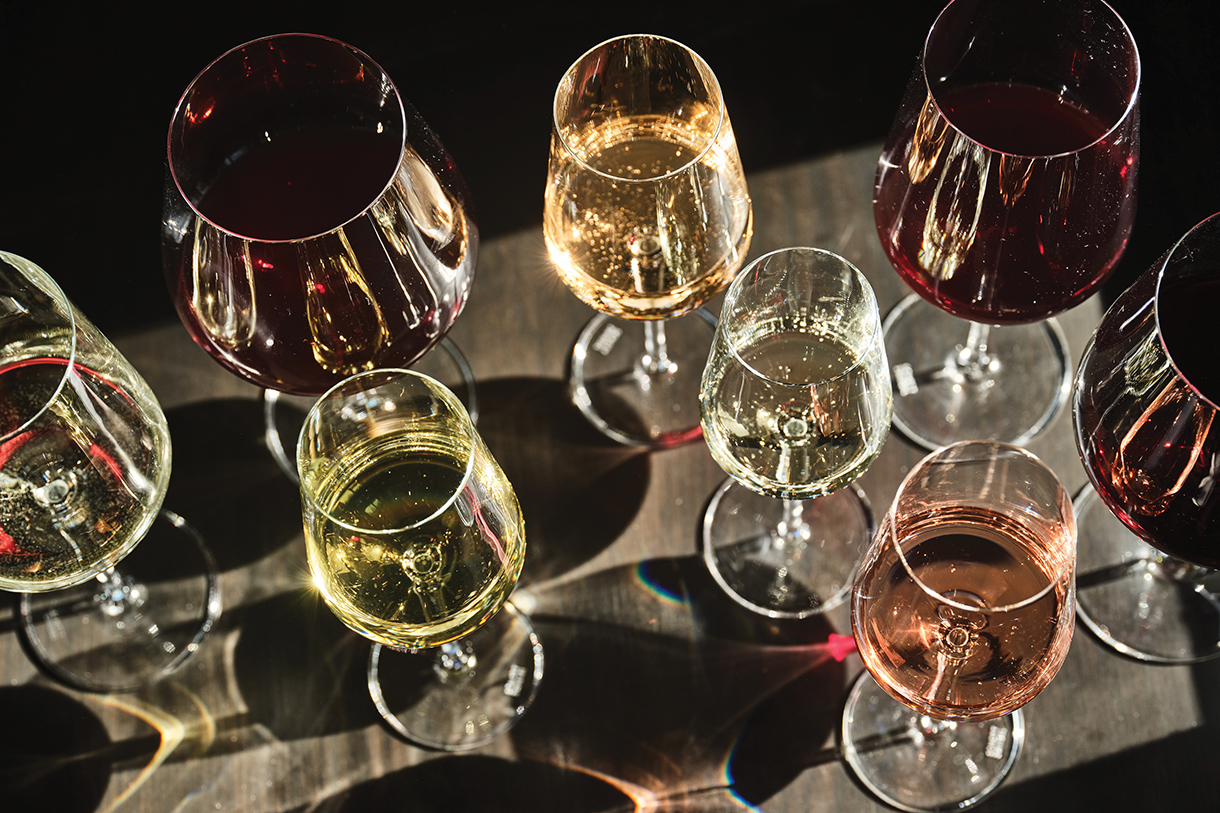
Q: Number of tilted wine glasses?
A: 0